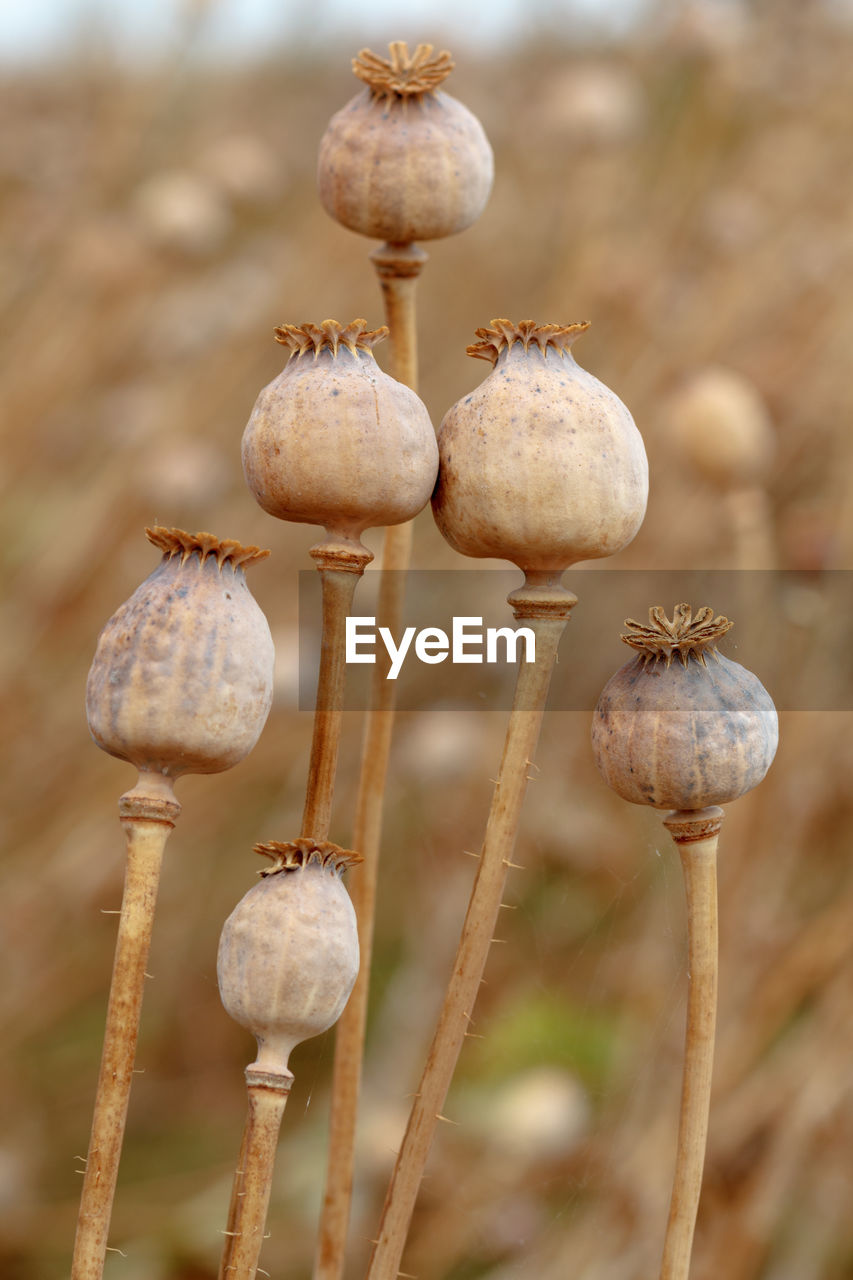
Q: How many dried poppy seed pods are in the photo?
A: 6